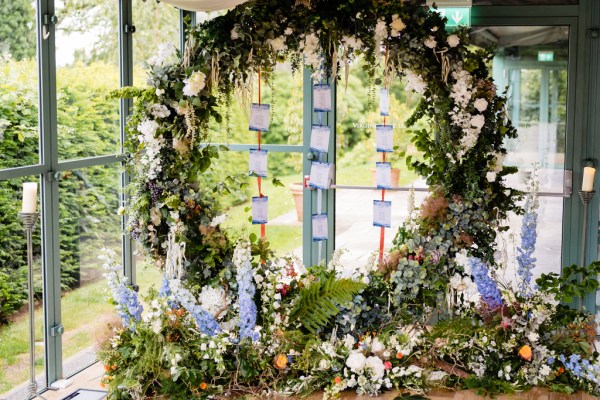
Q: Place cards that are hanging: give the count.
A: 11